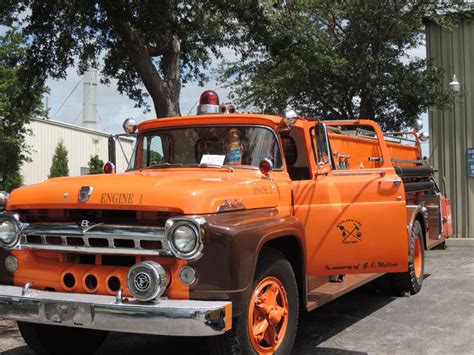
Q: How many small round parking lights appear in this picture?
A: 2